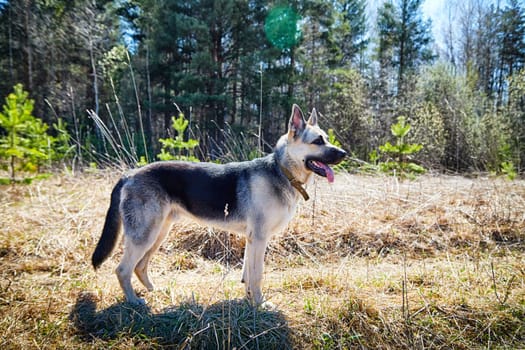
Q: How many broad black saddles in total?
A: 1